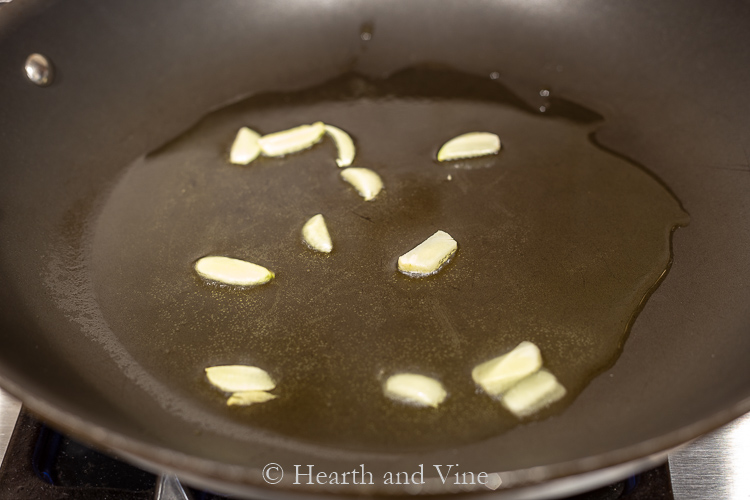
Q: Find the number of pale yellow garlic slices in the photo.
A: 13